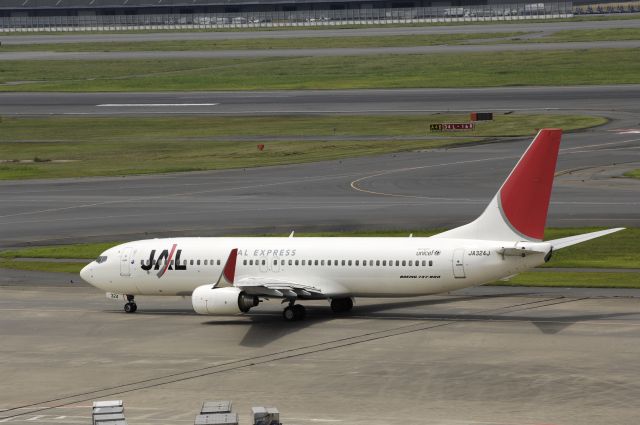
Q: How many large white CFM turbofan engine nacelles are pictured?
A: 1